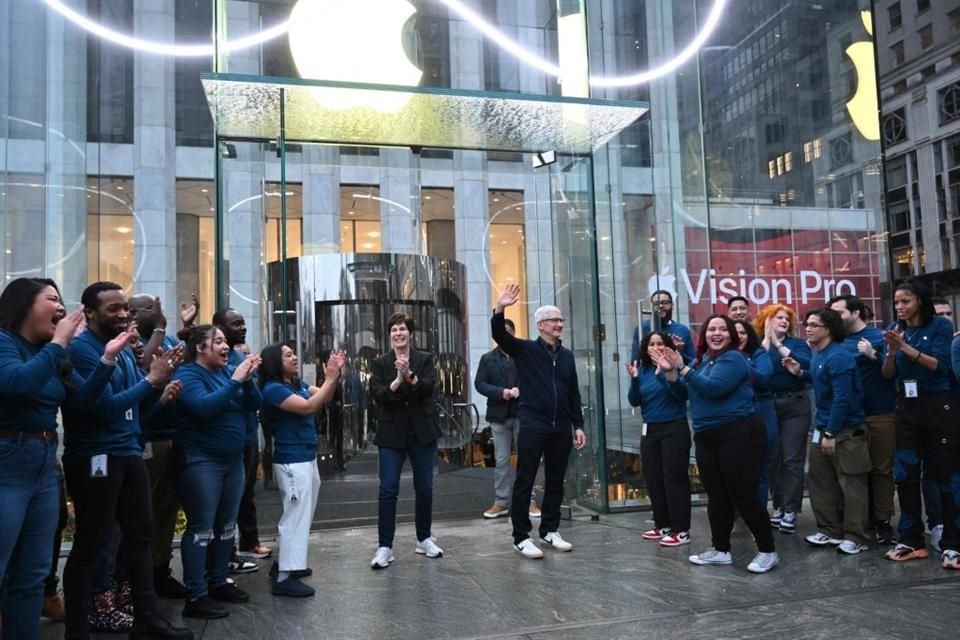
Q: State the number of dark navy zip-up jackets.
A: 1